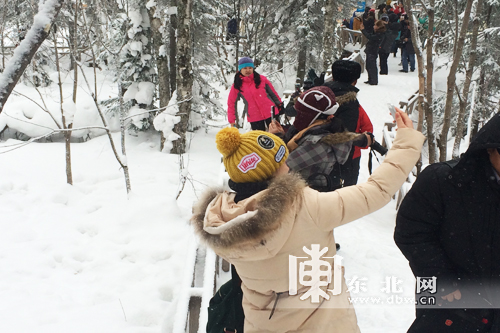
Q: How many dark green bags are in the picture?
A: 1